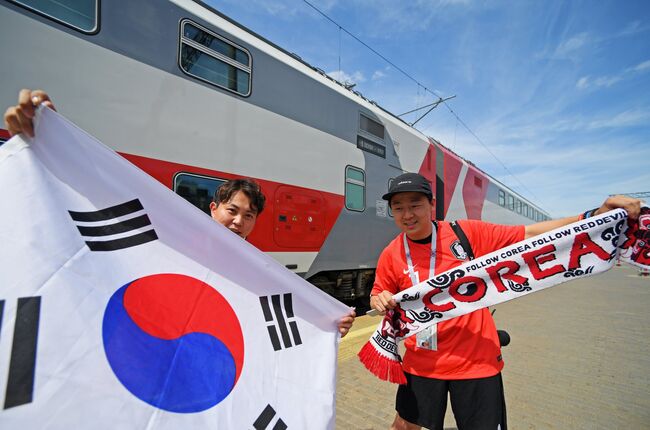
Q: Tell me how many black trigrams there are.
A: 4